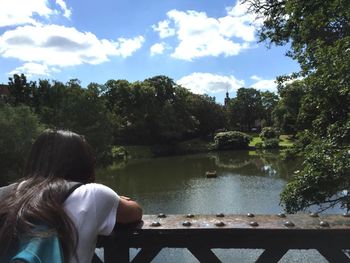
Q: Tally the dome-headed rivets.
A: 13